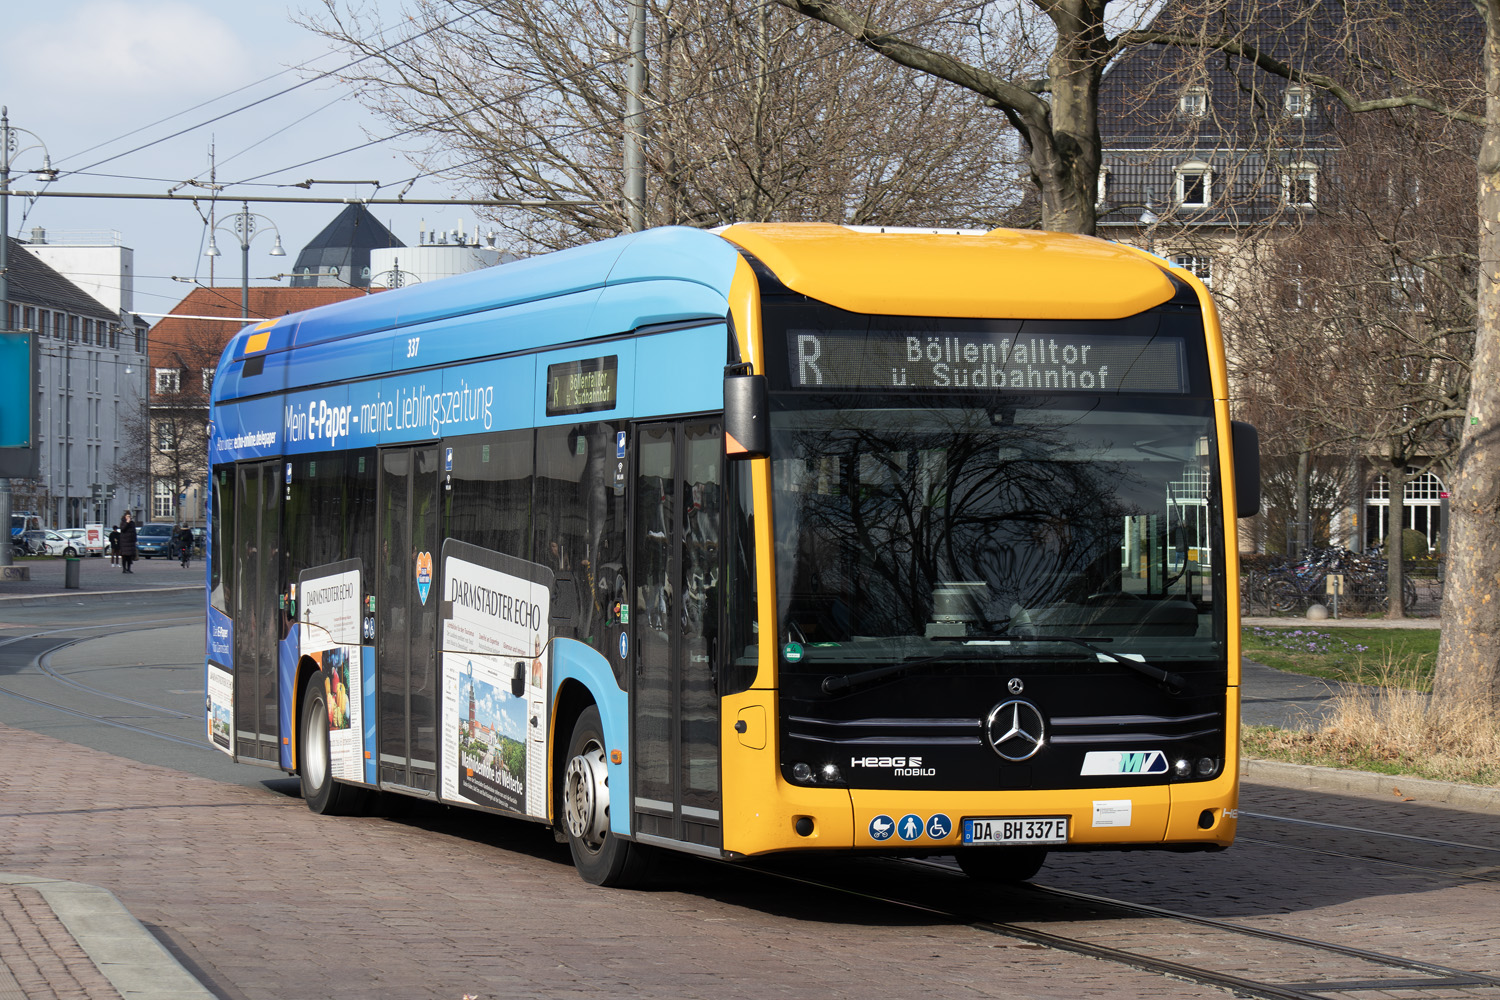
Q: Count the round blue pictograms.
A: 6